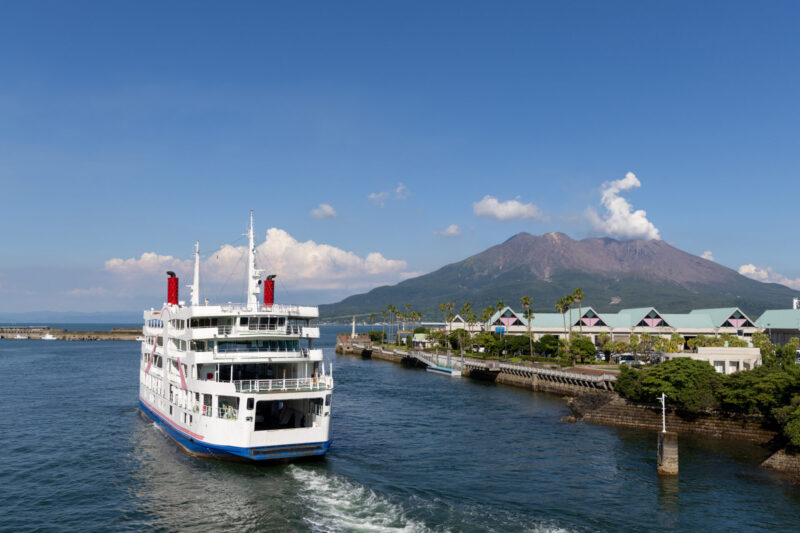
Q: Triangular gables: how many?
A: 5